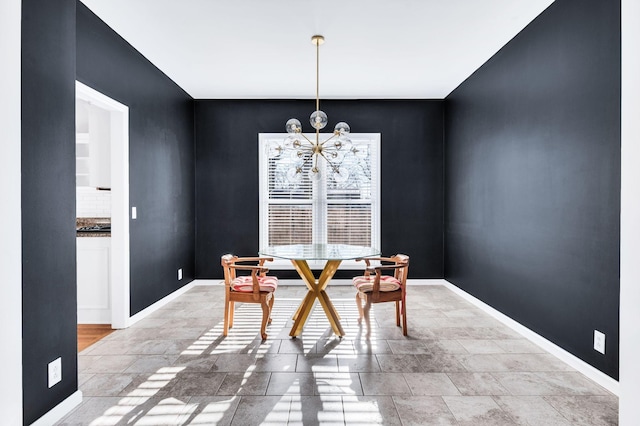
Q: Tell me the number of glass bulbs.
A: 12